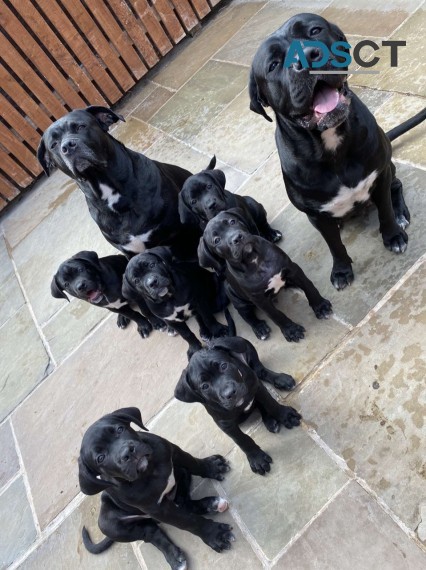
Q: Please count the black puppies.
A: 6